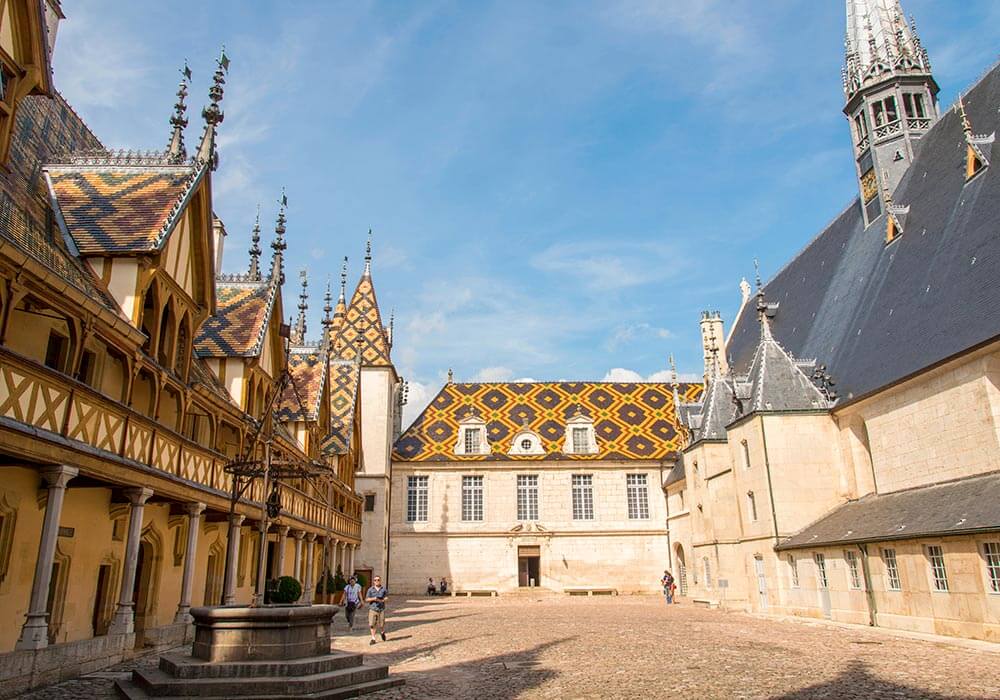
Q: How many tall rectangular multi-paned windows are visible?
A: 5